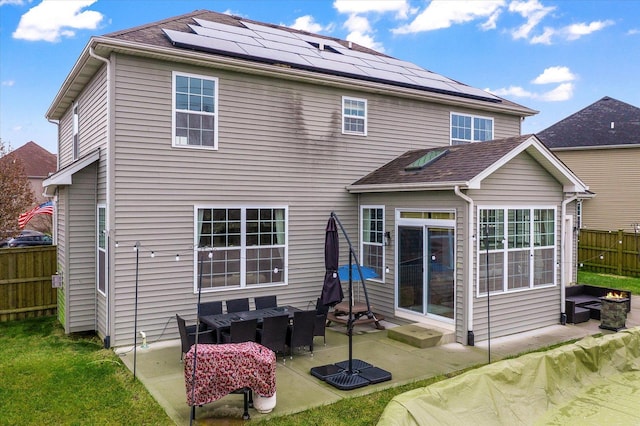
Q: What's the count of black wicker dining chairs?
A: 8